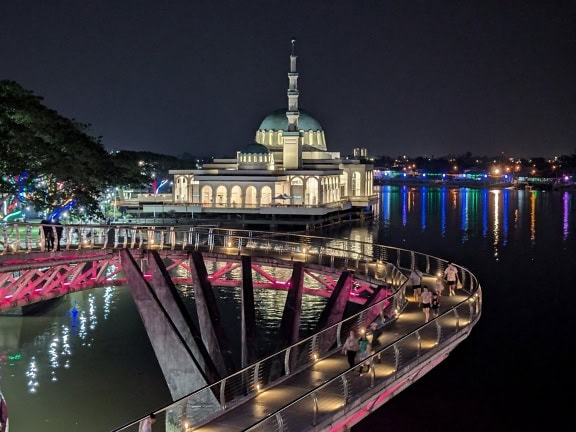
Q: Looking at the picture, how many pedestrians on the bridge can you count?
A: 11